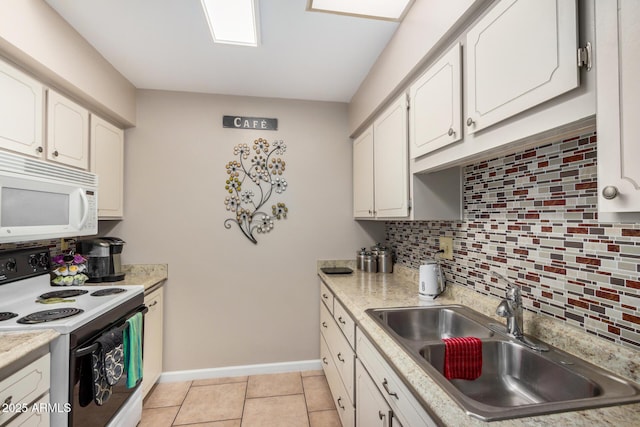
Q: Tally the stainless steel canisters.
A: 4